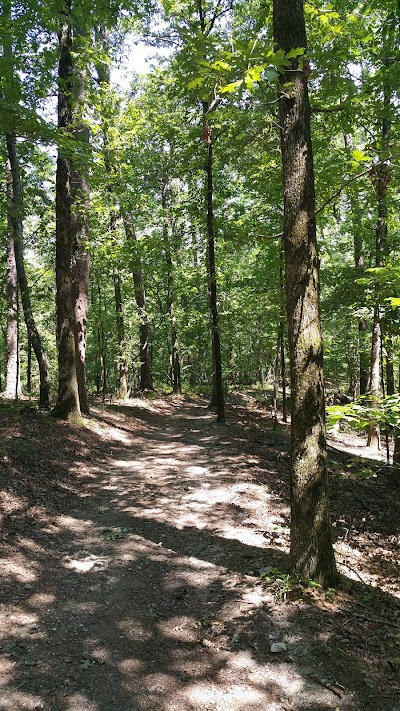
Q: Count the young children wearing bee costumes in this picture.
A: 0